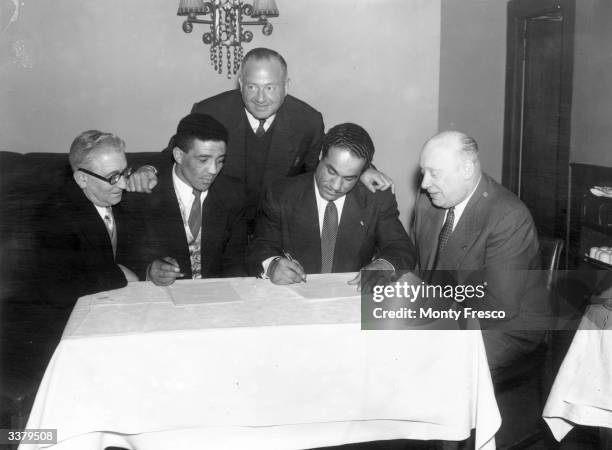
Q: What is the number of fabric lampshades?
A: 2